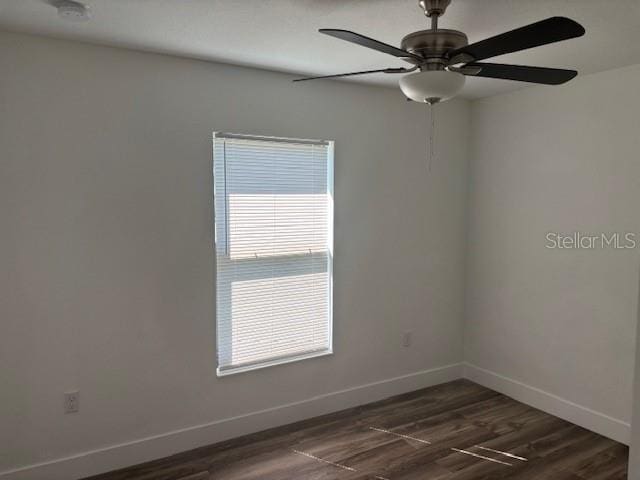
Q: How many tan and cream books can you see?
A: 0